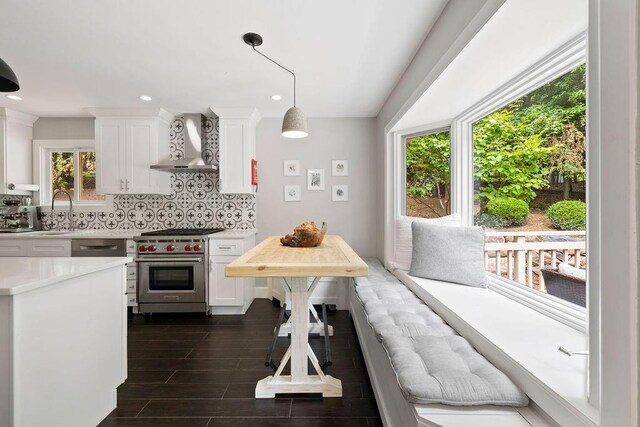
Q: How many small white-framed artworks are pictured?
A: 5